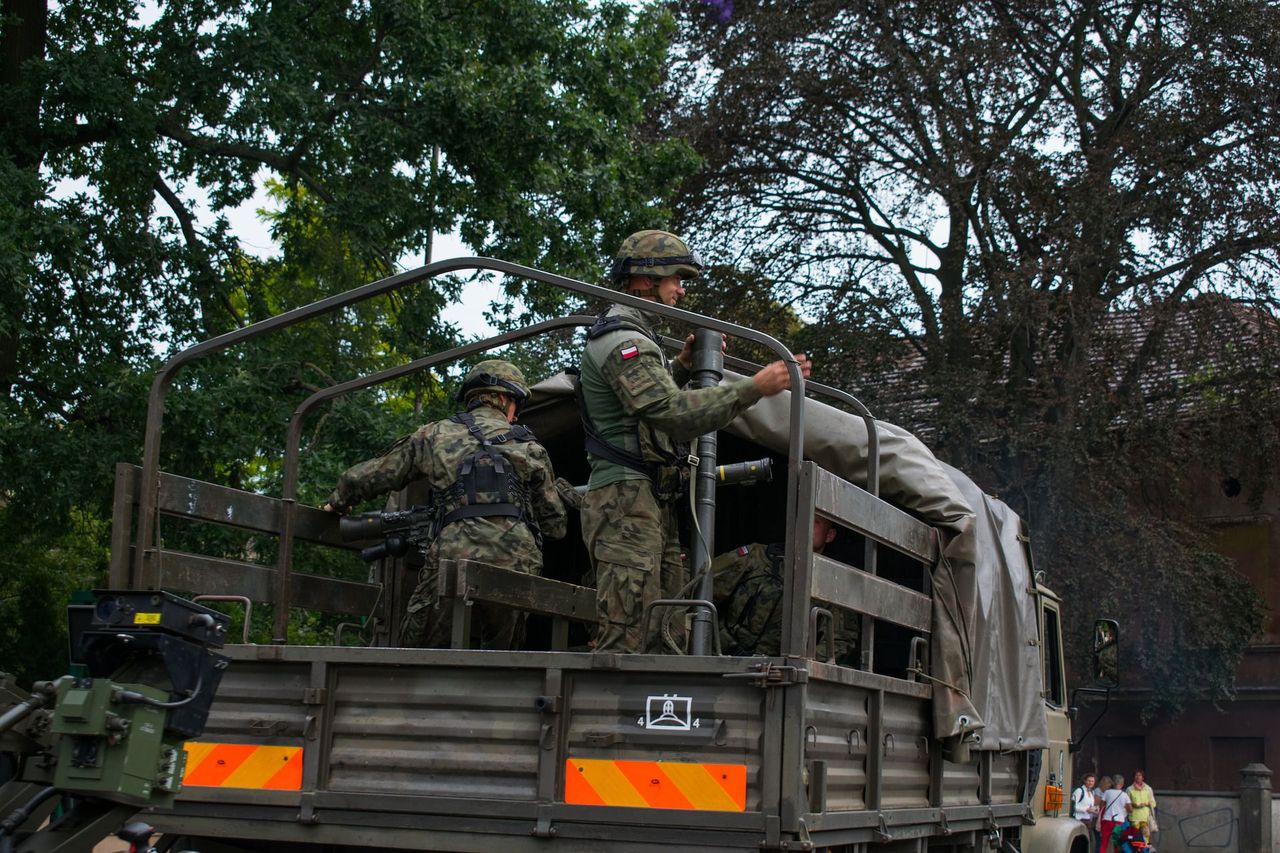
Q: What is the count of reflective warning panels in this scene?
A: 2